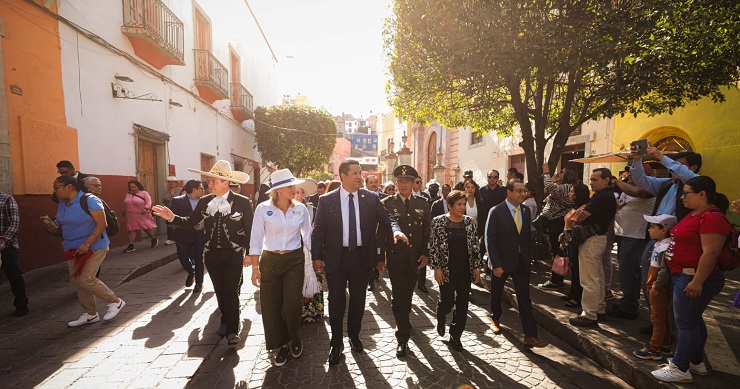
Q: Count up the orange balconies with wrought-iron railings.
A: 3